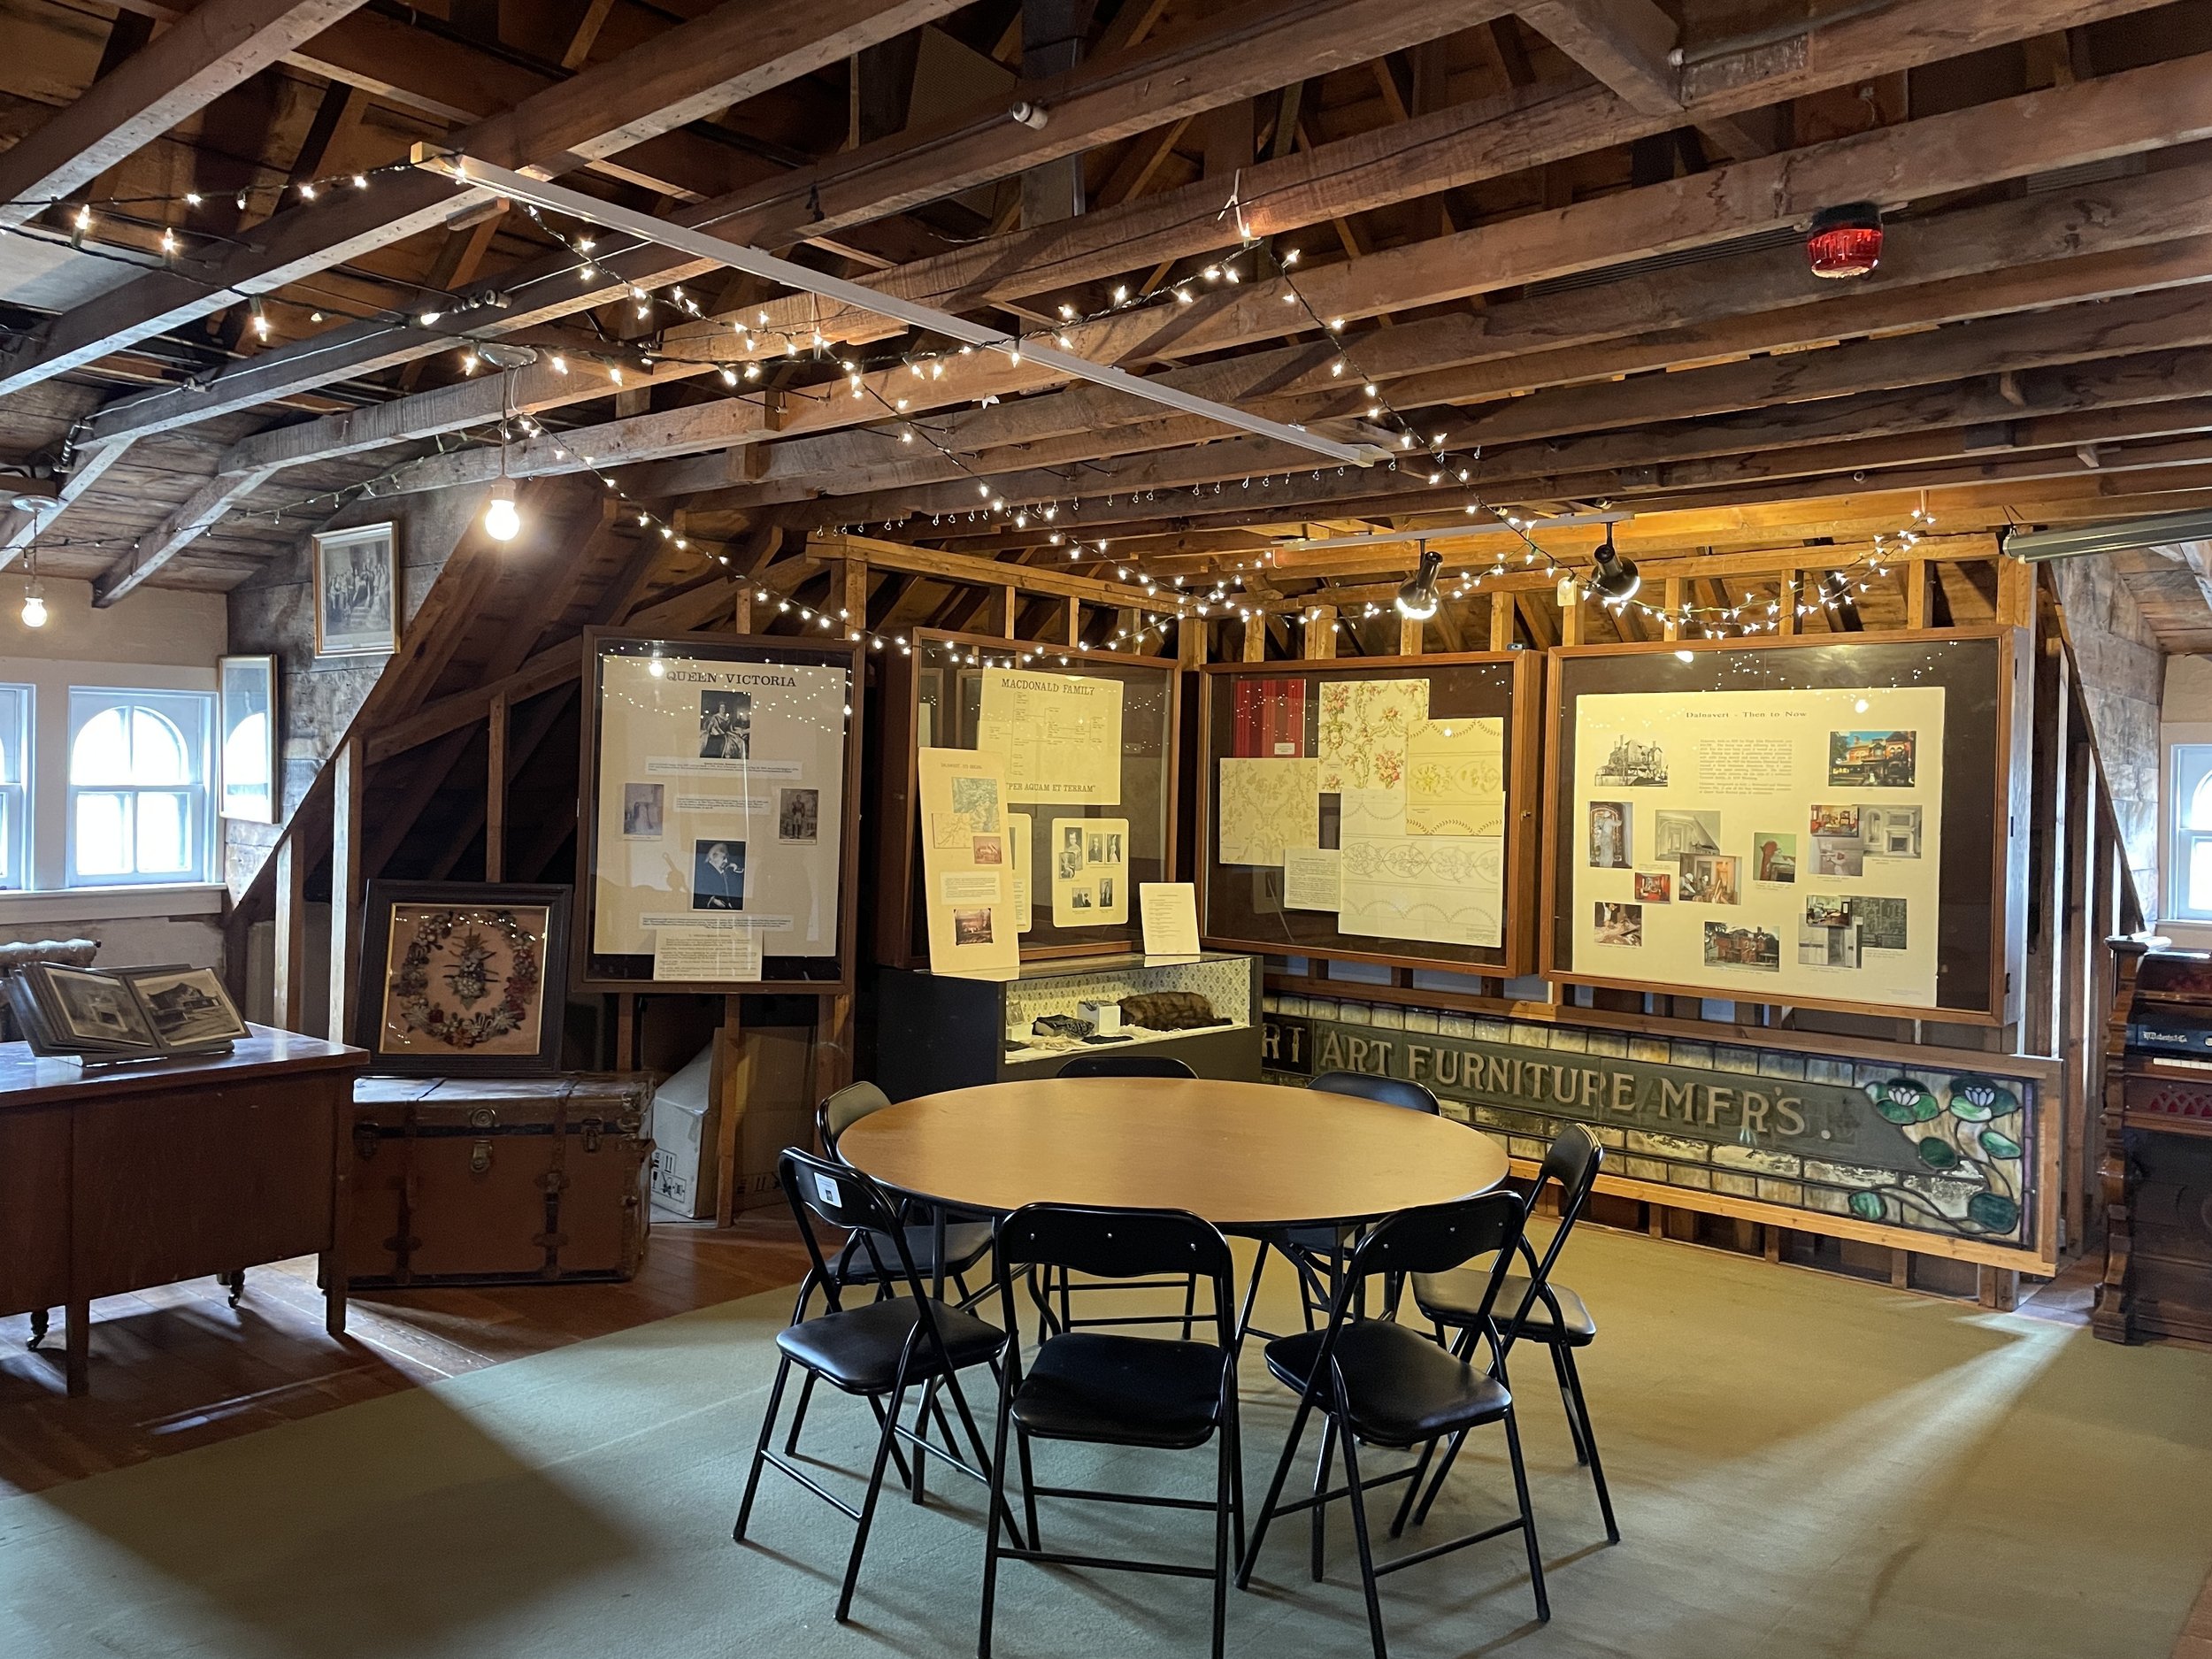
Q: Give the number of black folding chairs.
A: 7